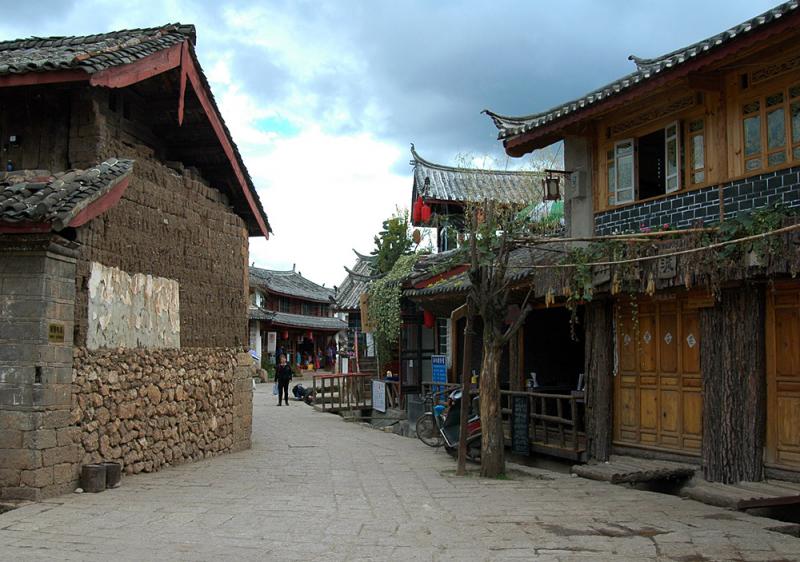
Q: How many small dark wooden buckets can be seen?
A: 2